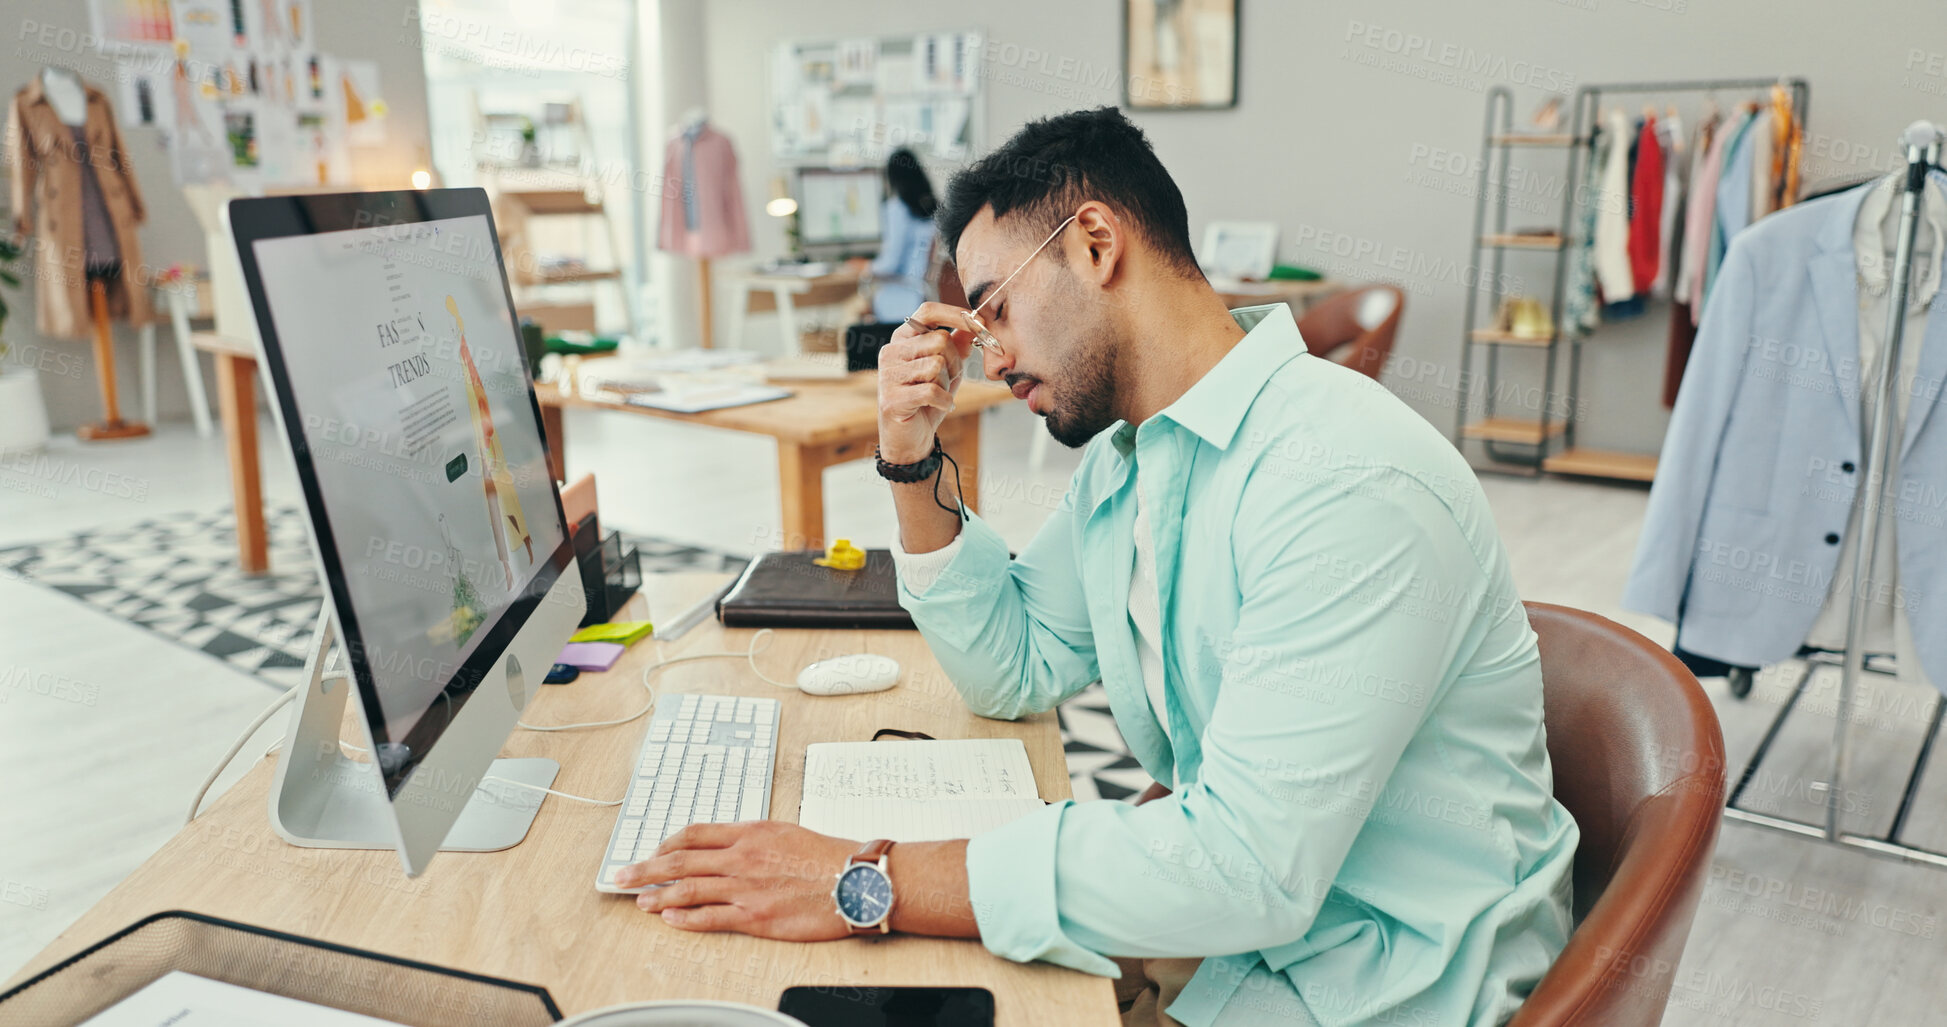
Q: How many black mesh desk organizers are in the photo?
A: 2